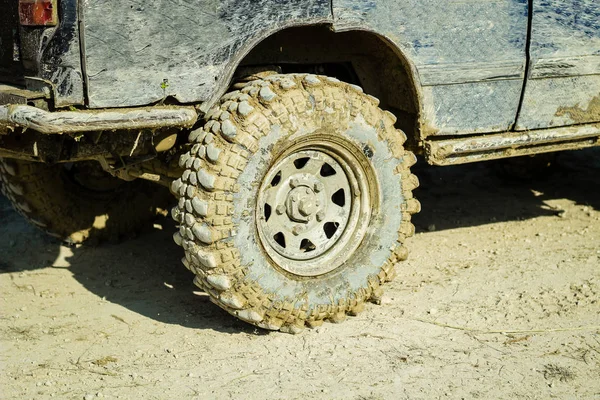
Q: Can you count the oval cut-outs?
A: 8